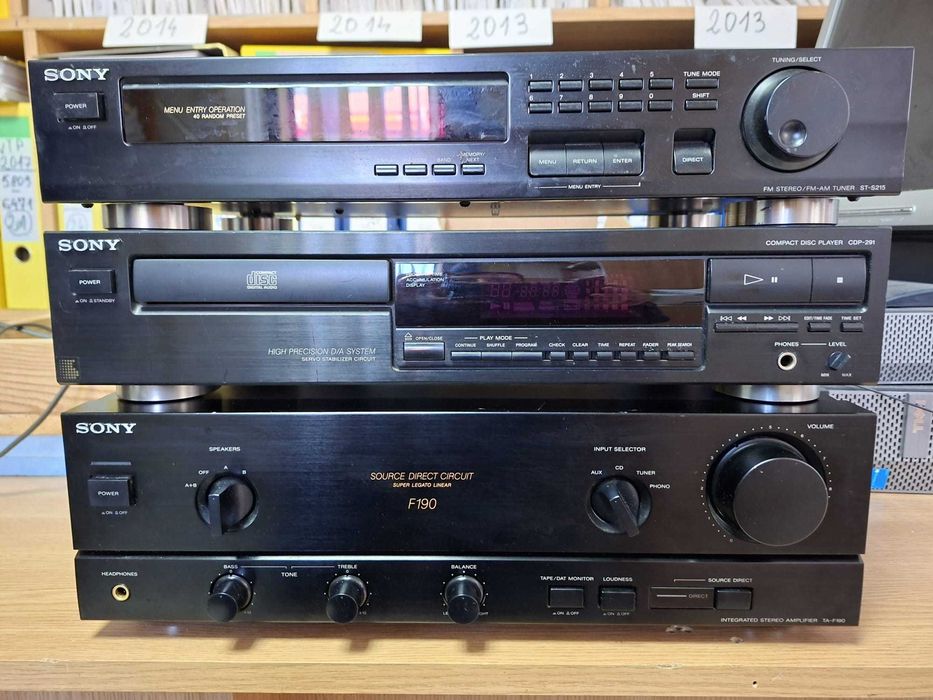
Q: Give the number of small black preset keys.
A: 10